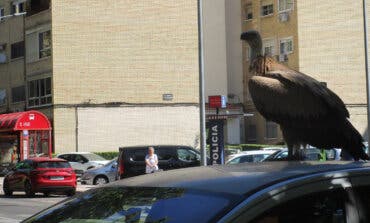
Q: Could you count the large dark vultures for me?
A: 1